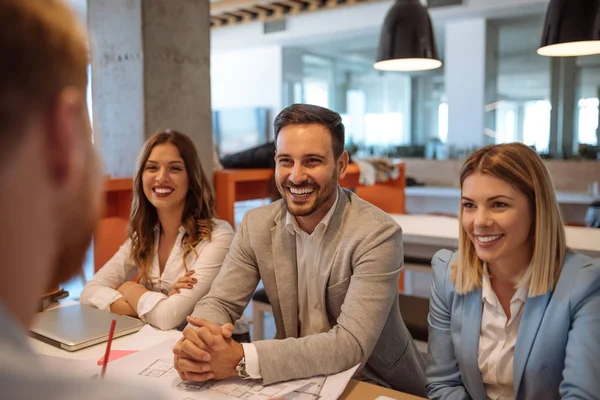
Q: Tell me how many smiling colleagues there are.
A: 3